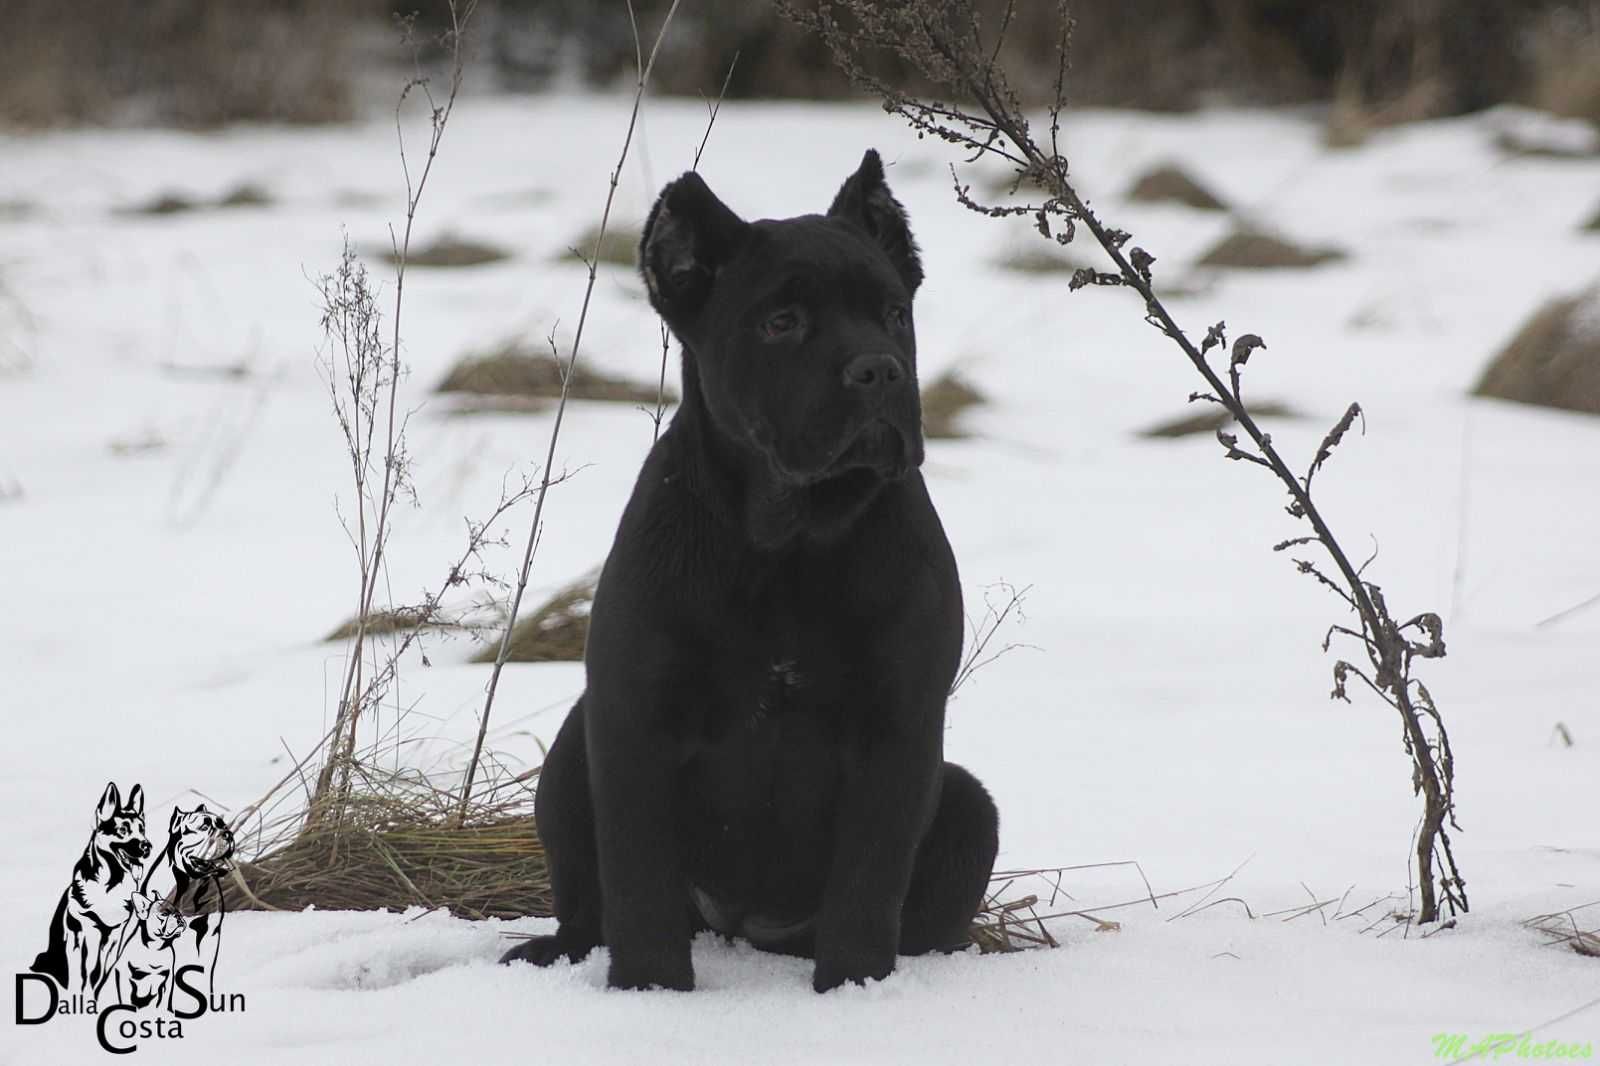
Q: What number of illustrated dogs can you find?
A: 3